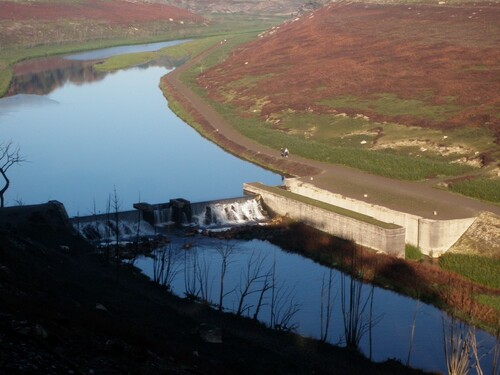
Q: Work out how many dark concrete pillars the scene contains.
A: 2